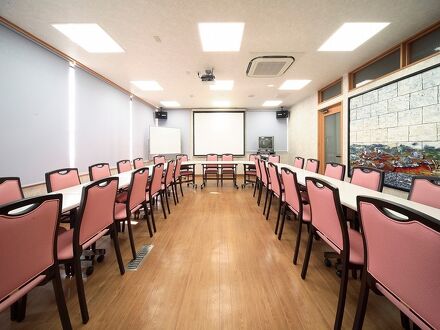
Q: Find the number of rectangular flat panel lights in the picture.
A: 9